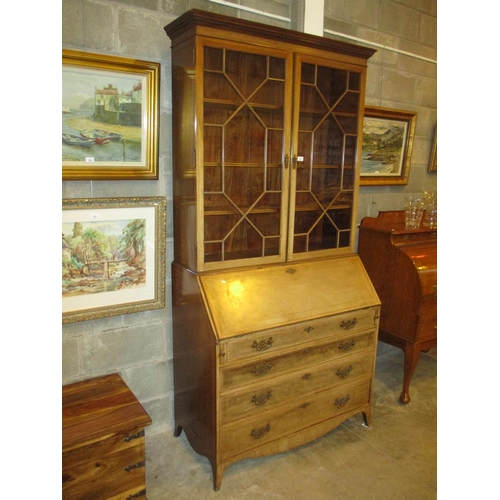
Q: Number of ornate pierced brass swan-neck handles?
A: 8